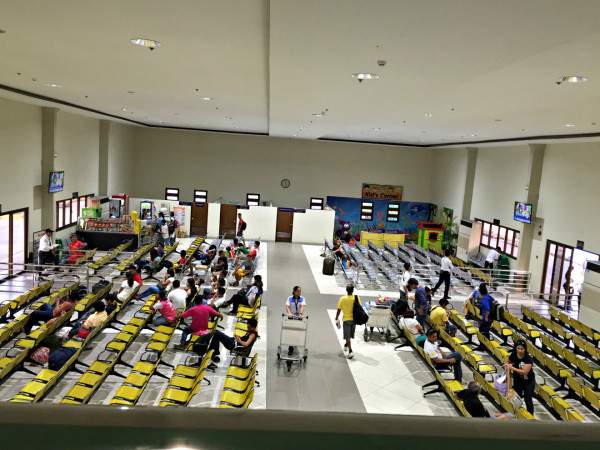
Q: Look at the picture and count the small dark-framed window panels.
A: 6